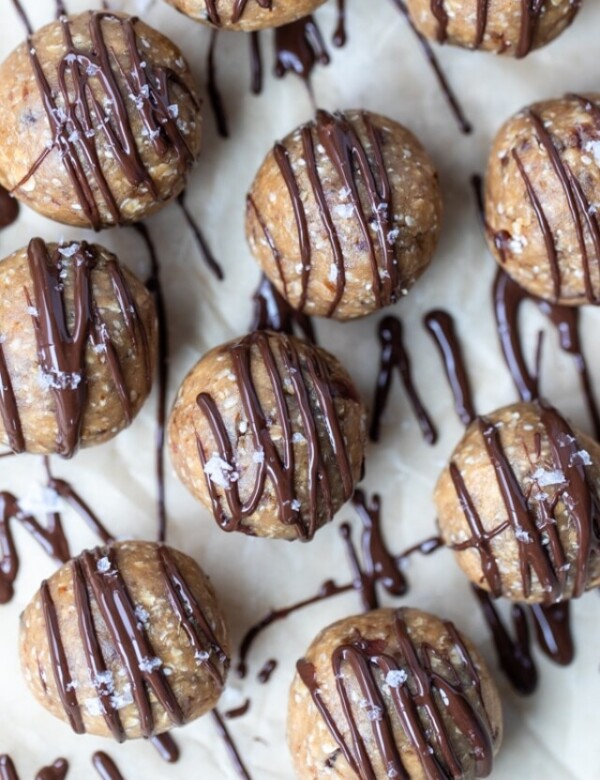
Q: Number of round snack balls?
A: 10